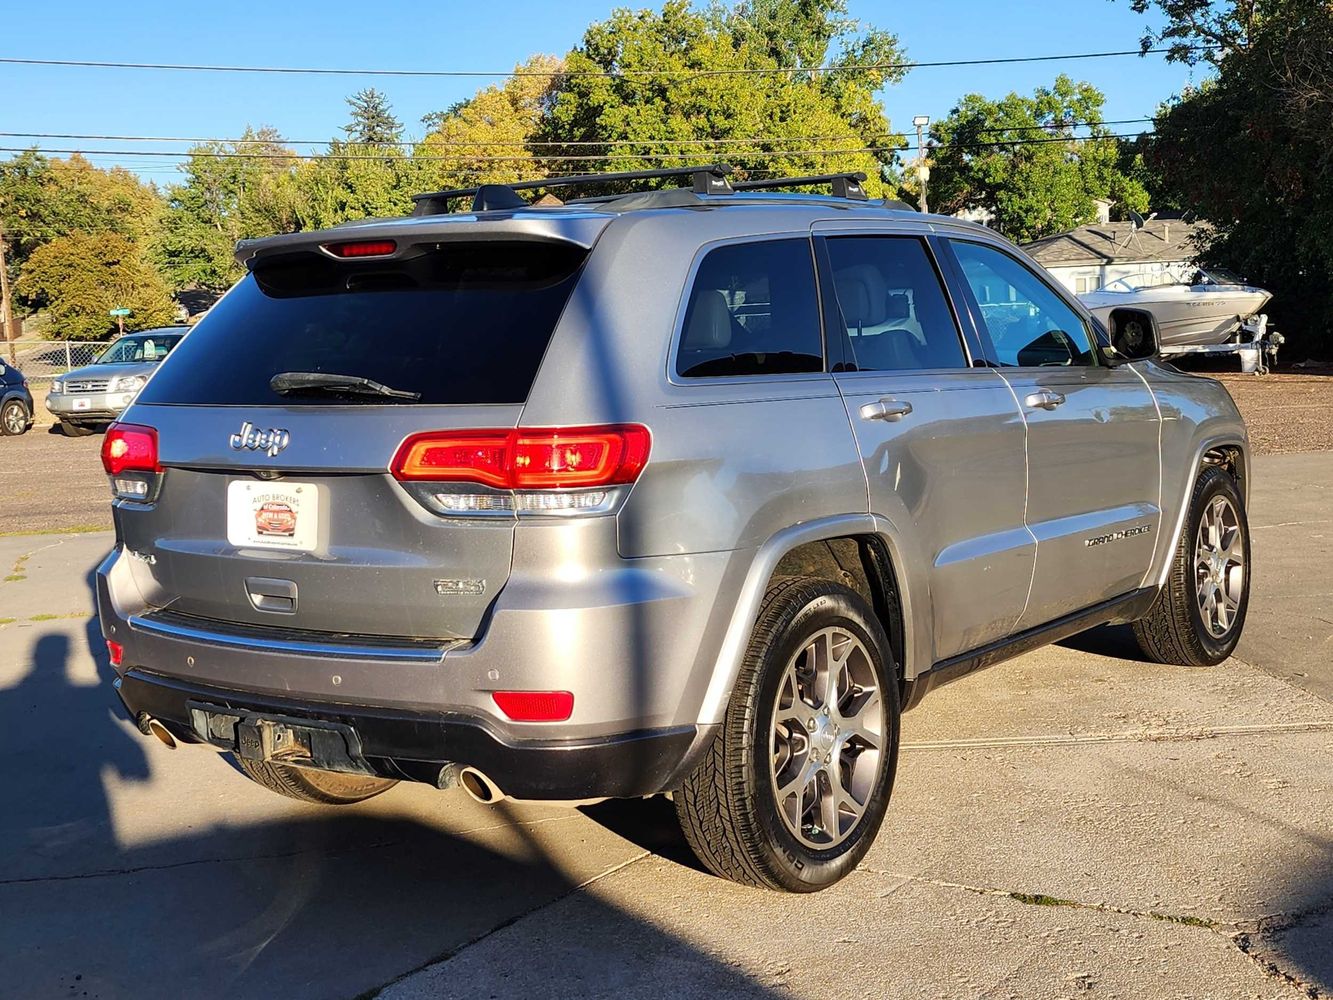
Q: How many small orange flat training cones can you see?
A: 0